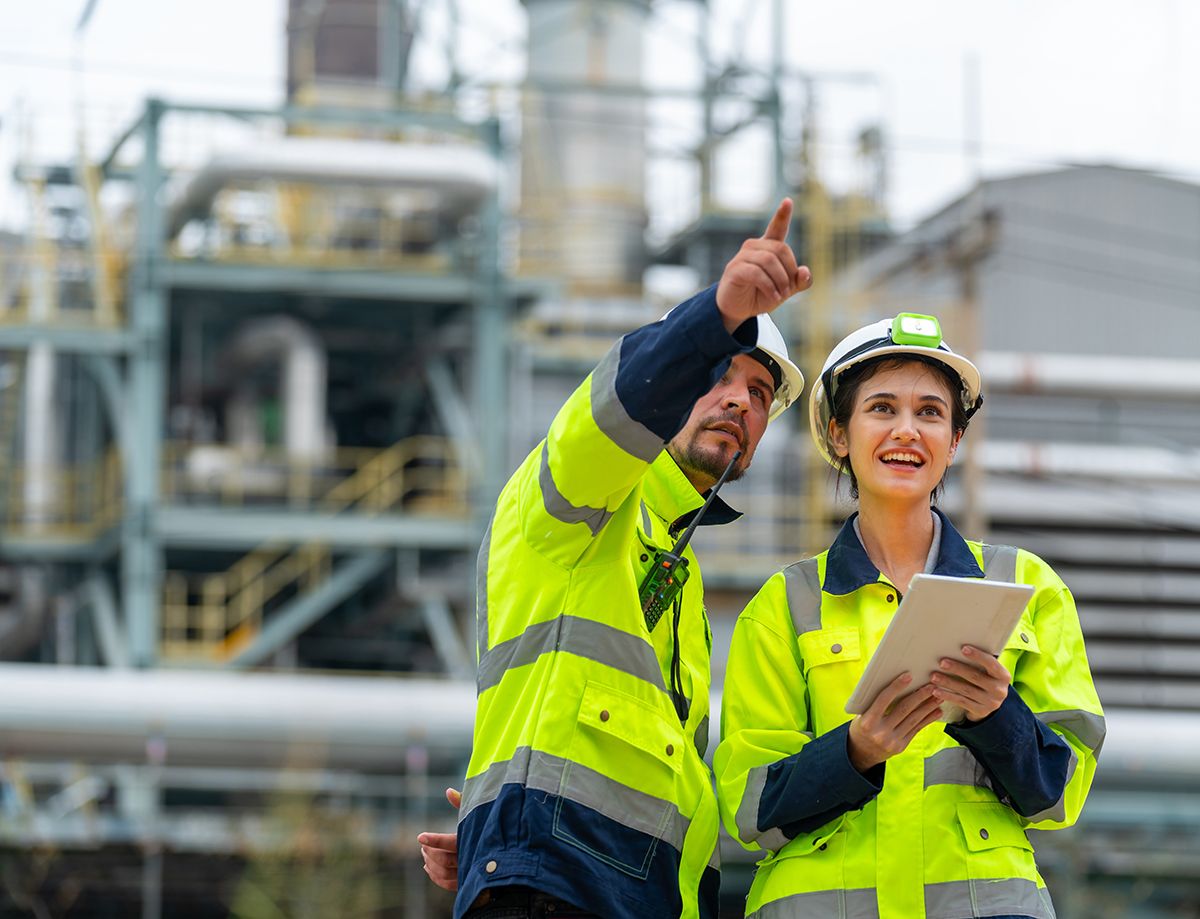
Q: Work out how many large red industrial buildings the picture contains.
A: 0